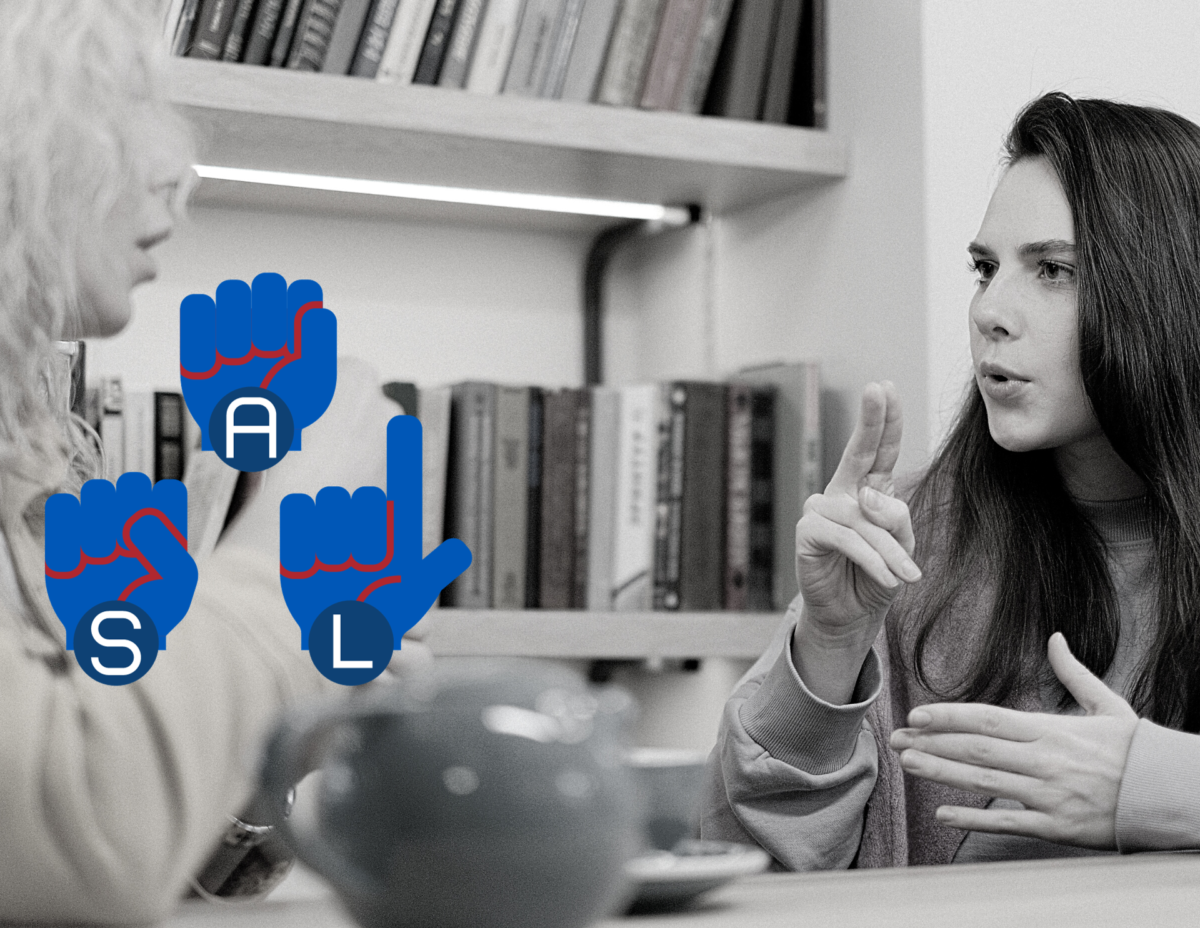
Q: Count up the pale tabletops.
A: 1